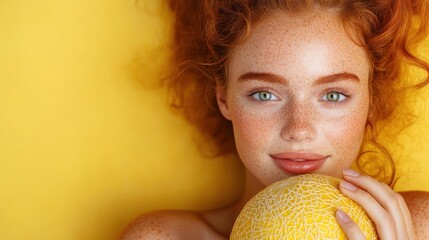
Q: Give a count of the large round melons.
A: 1